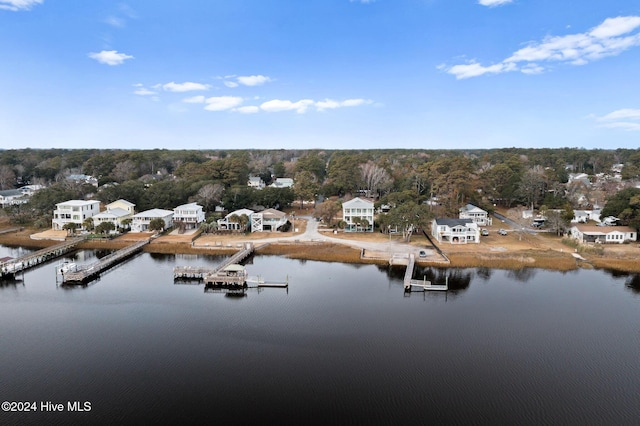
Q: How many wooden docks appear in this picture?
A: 4